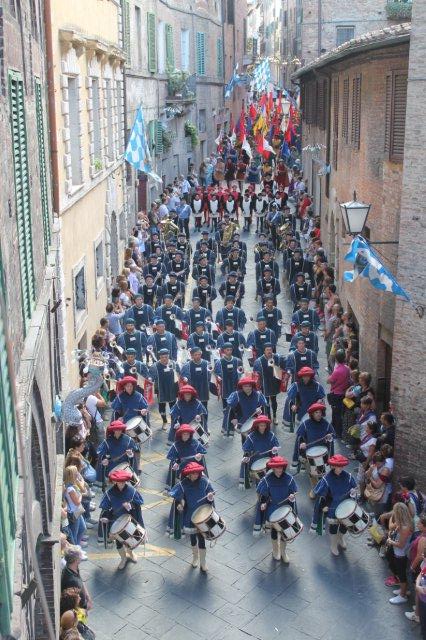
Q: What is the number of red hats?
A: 12